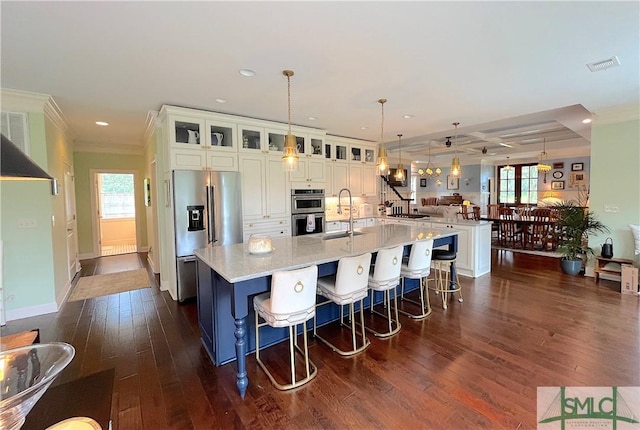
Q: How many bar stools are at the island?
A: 5